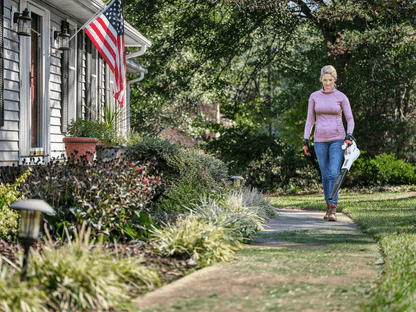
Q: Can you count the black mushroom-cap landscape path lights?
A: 2